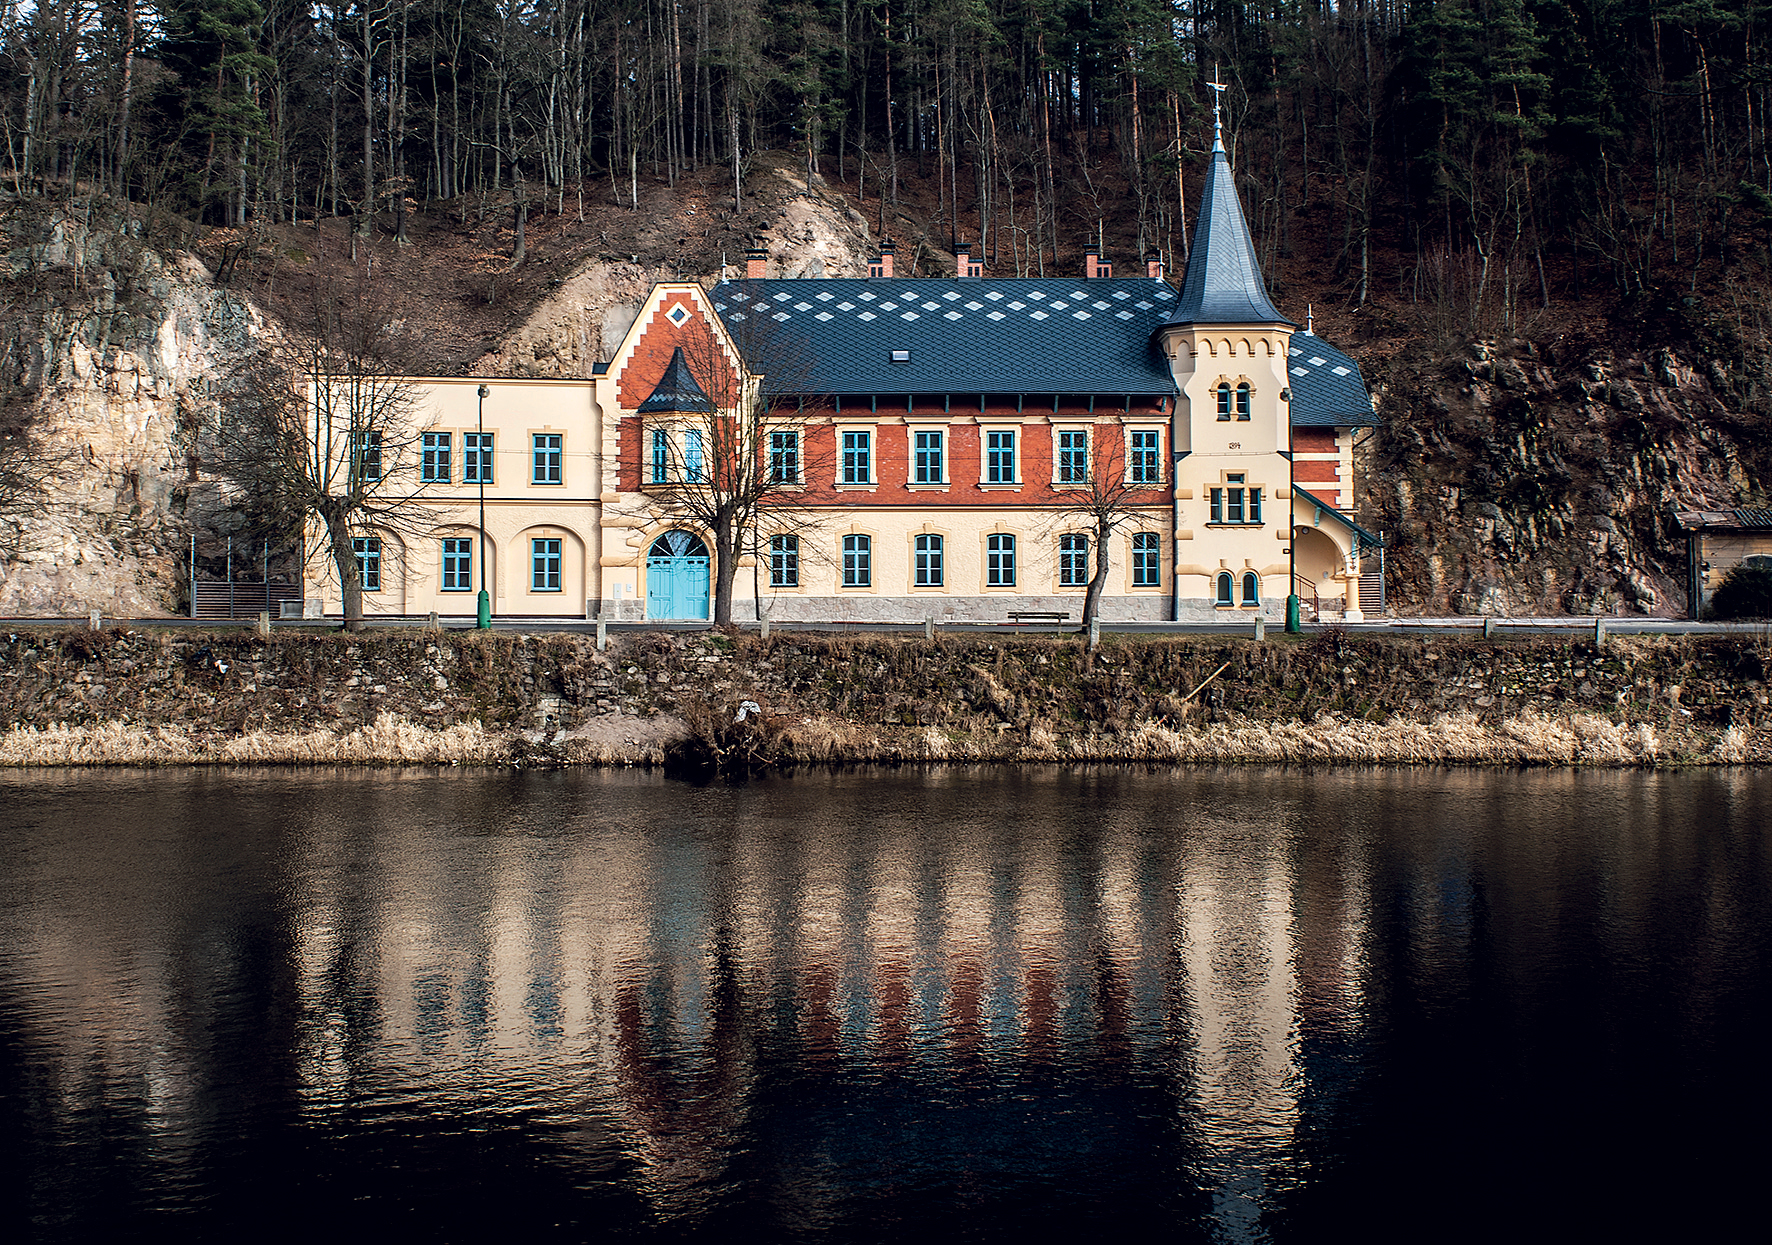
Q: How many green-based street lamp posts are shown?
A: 2